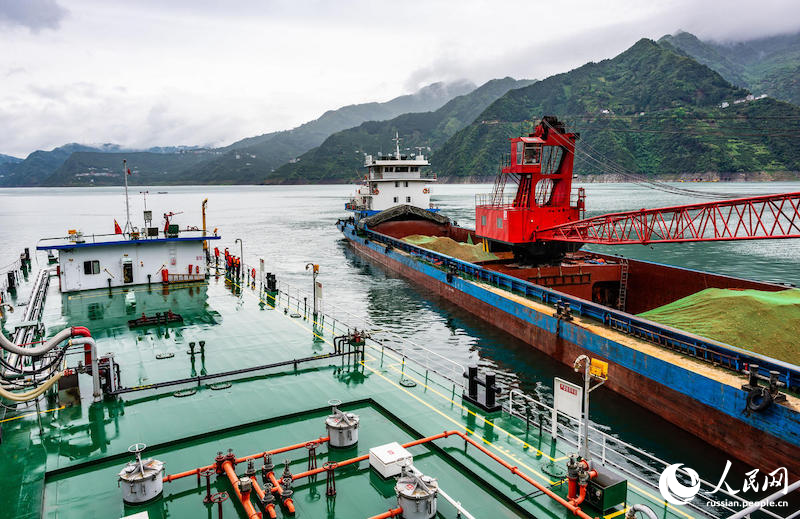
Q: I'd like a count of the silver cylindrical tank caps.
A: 3